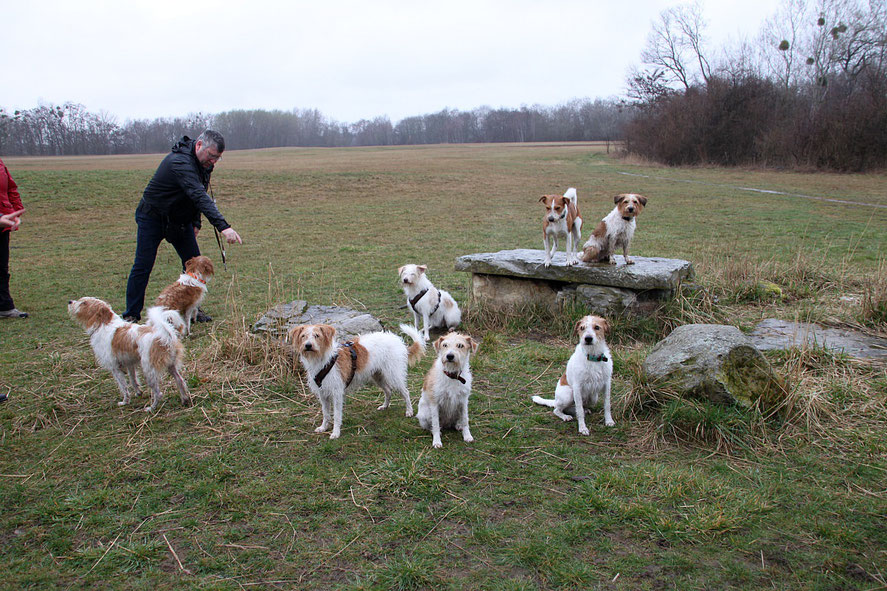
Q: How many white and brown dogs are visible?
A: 8